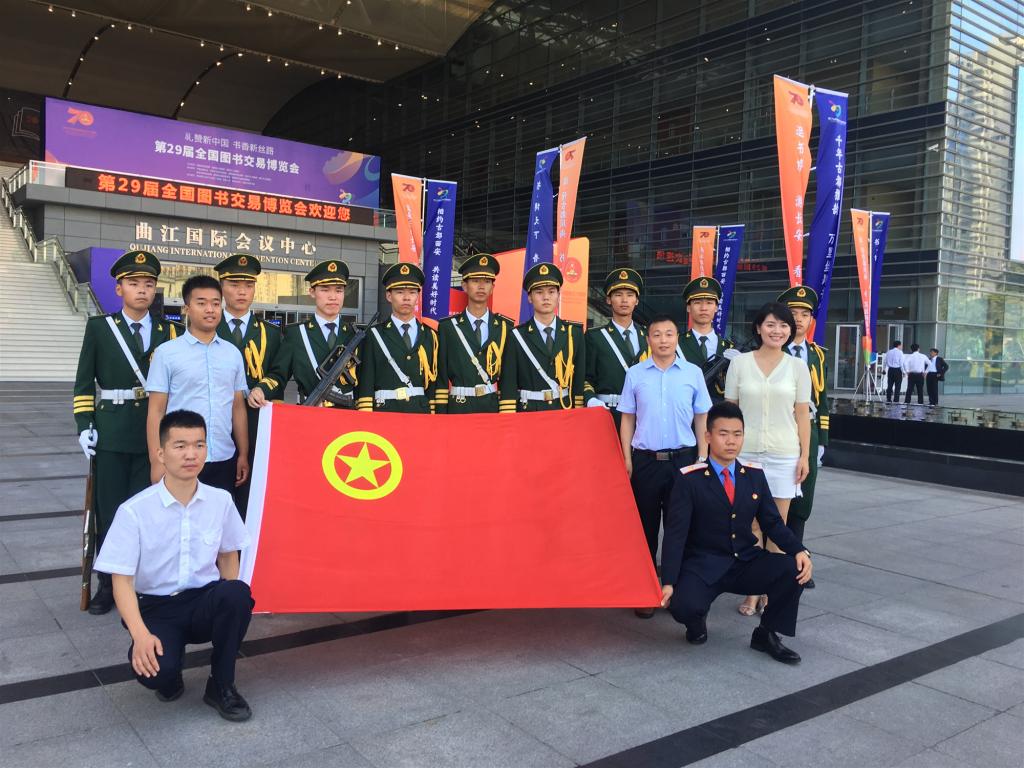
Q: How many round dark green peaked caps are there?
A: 9